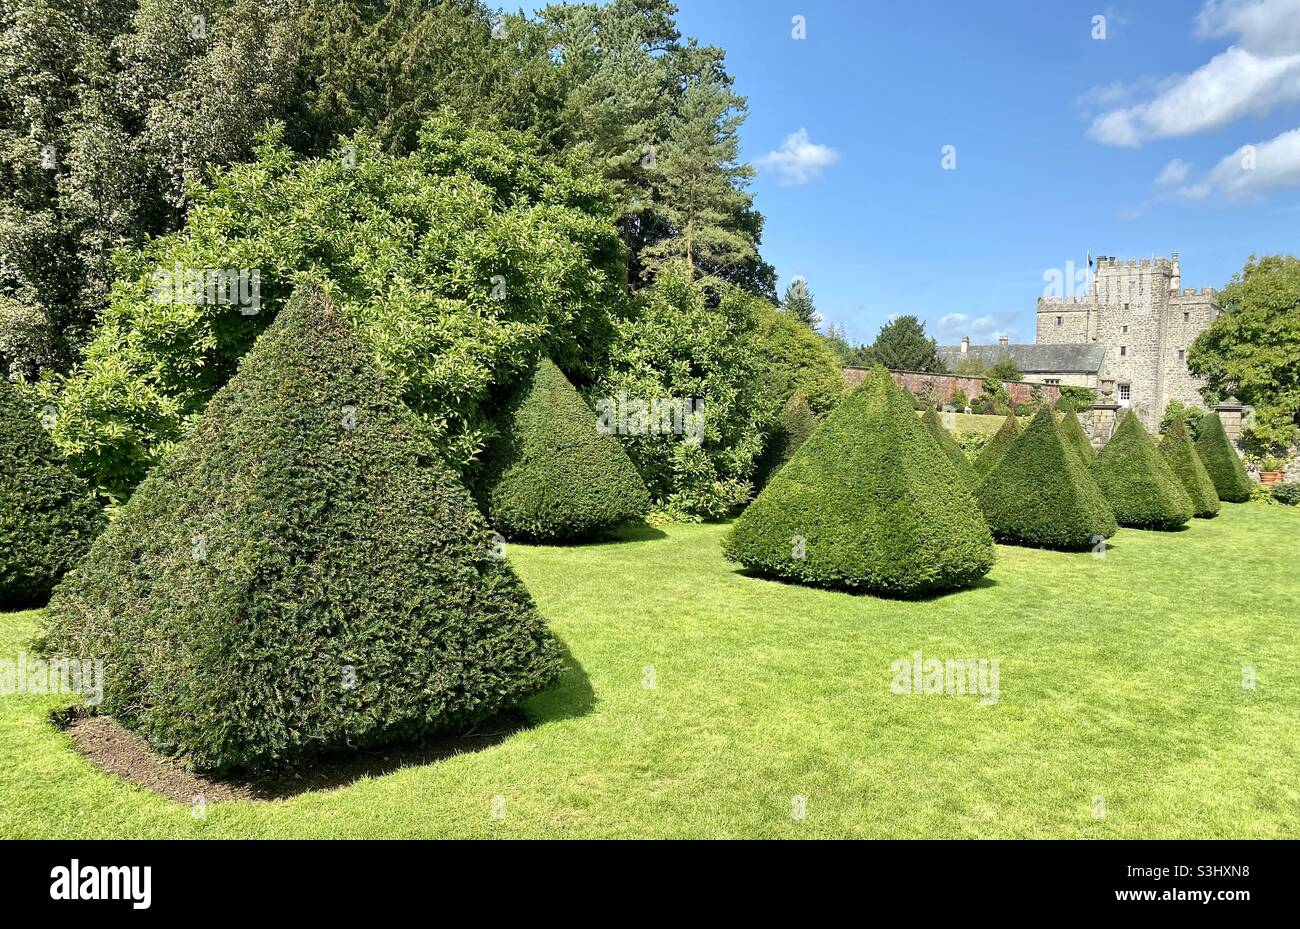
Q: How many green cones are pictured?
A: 12